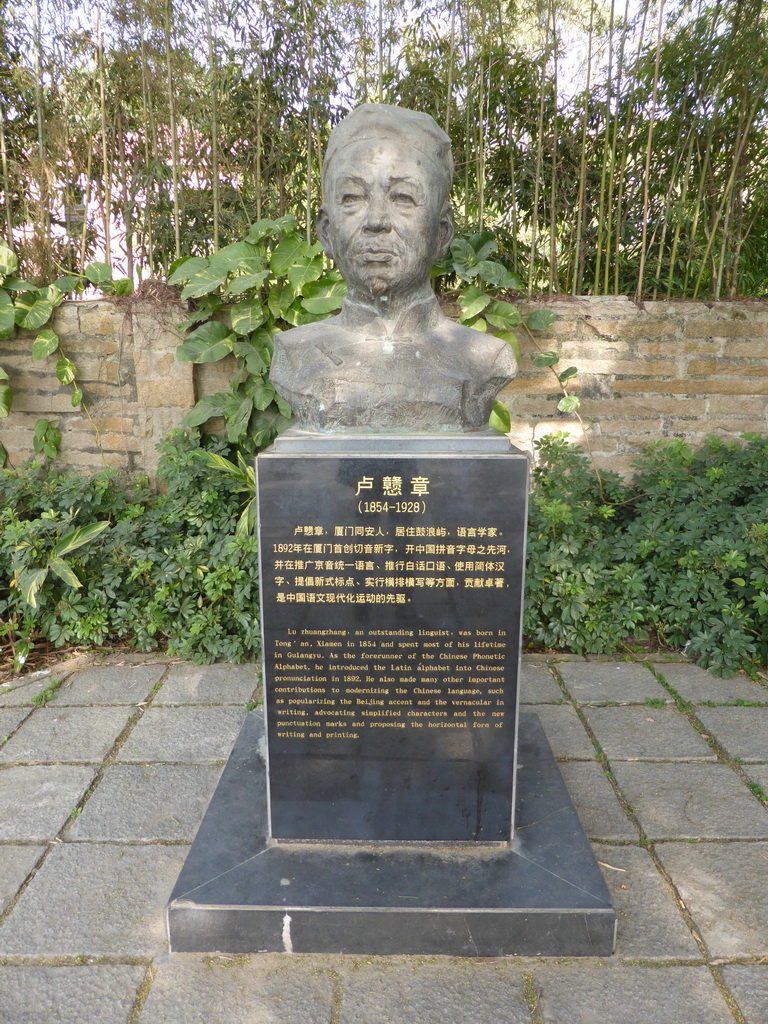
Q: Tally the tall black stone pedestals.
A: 1